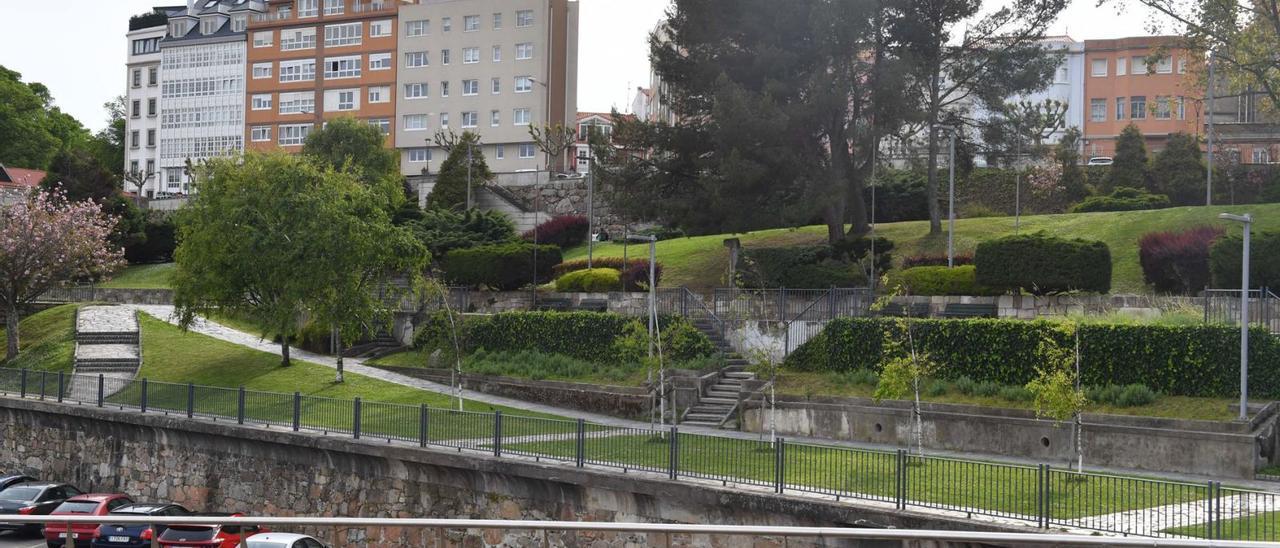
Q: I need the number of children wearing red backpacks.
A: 0